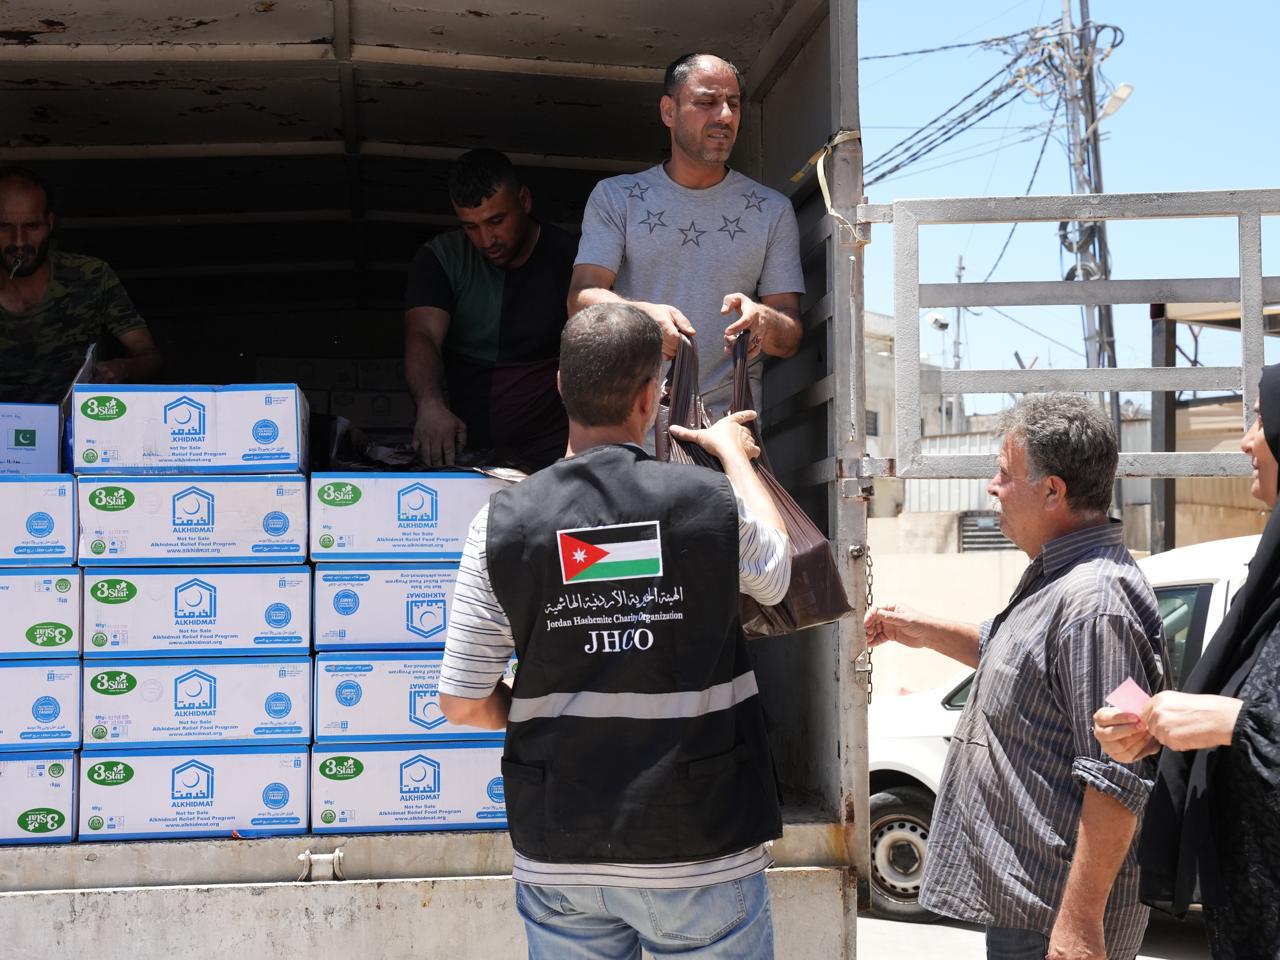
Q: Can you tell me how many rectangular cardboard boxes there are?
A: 14